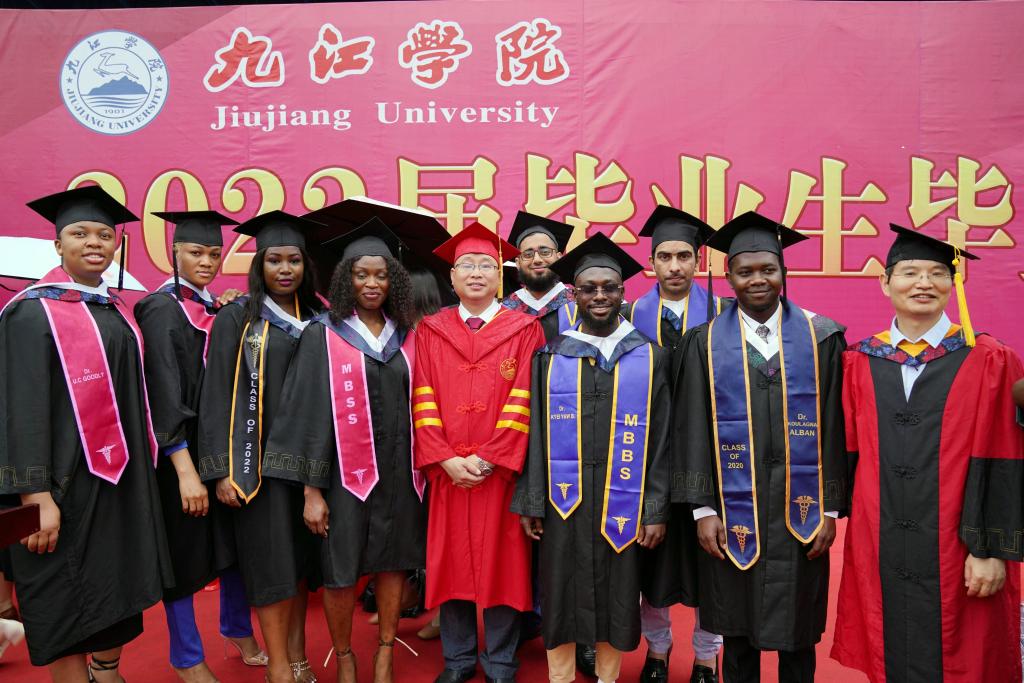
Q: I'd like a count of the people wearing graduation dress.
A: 10